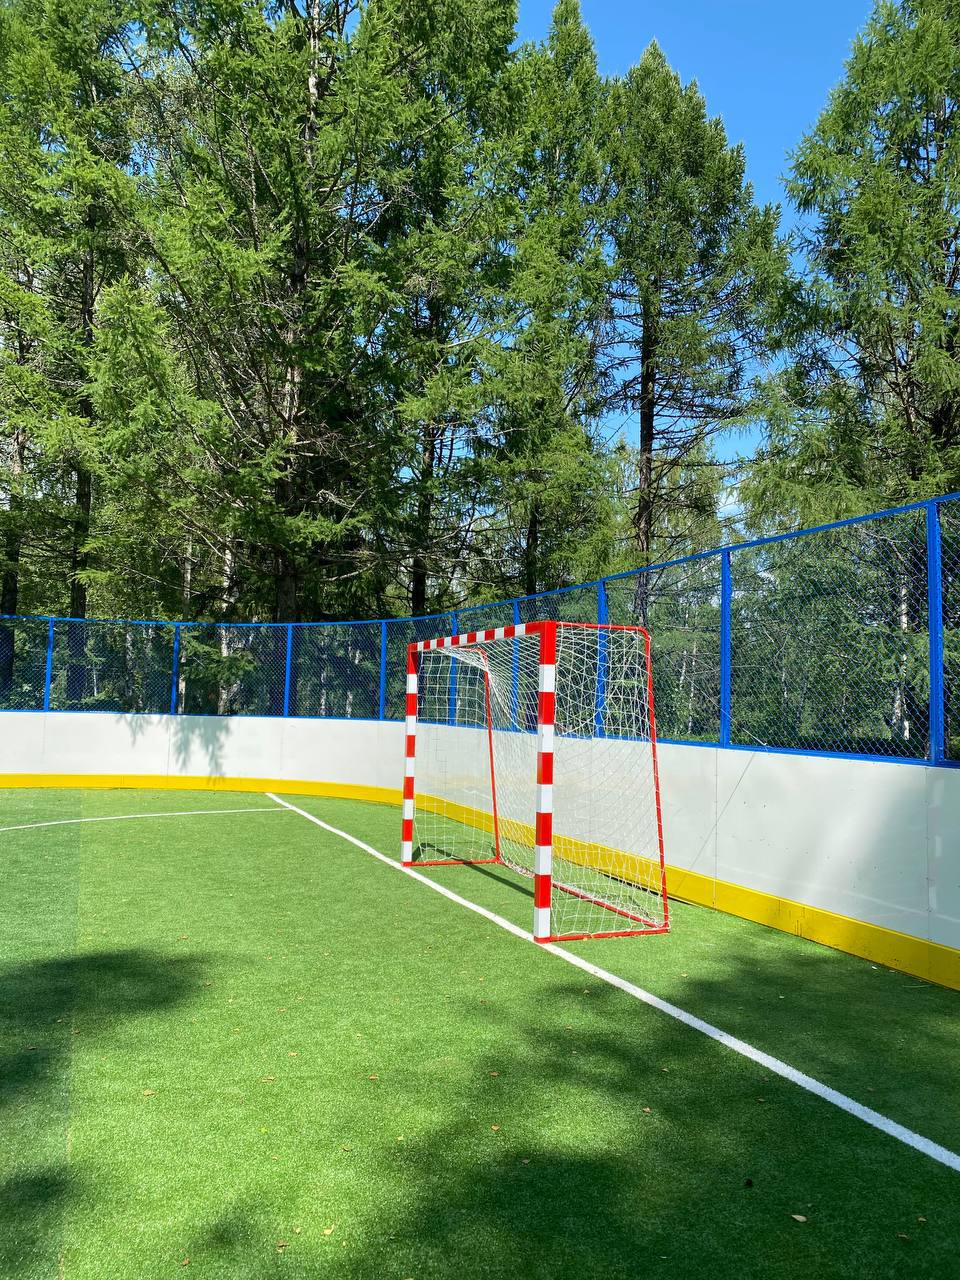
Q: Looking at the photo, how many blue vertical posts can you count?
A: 9